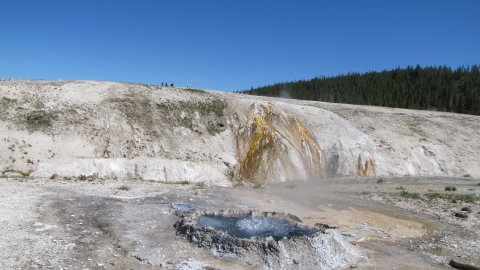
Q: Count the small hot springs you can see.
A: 1